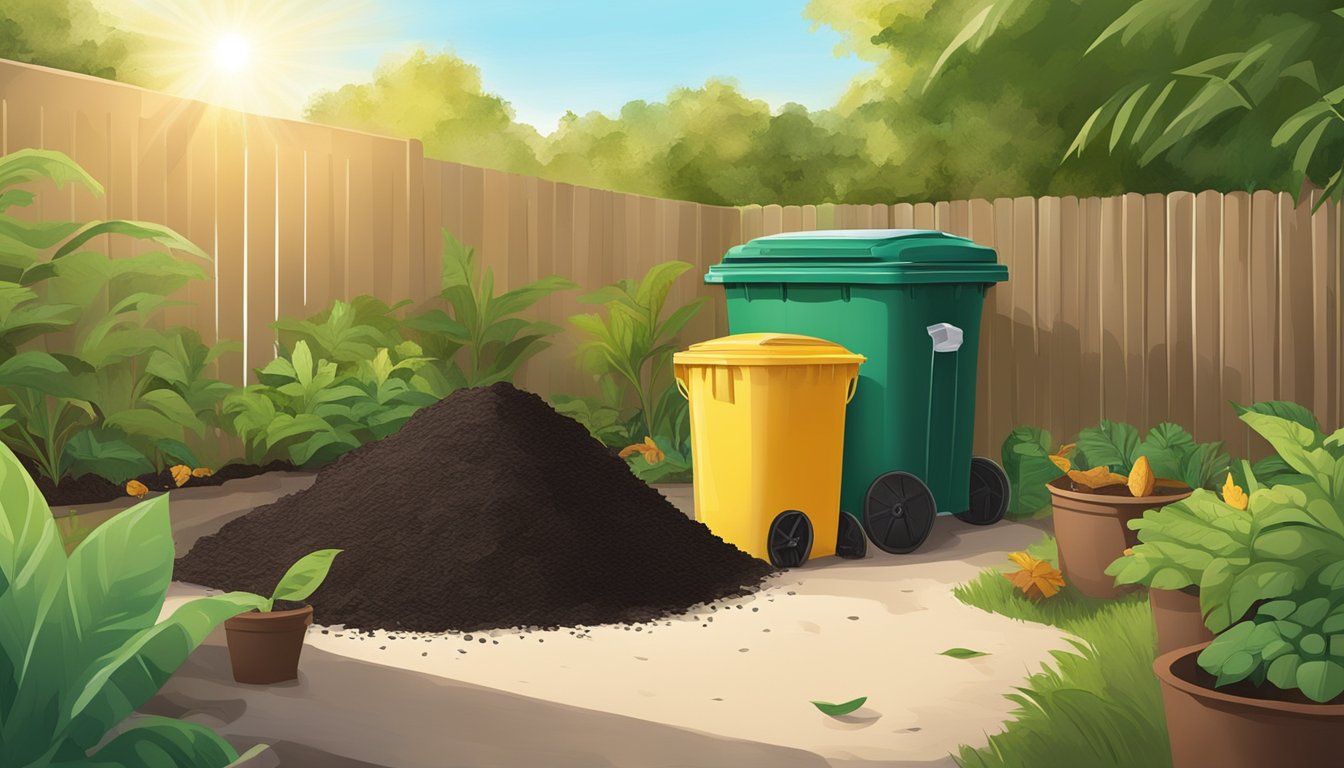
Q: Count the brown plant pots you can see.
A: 4